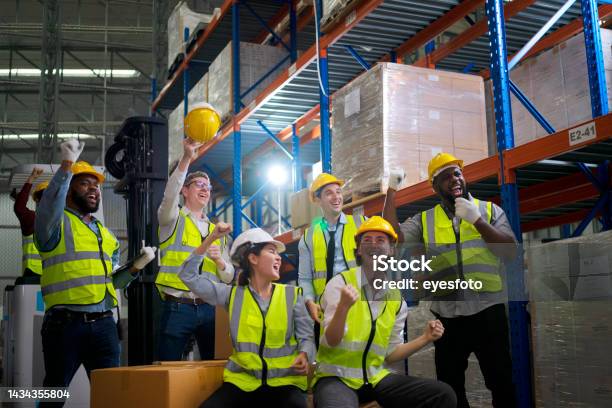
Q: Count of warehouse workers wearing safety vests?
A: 7